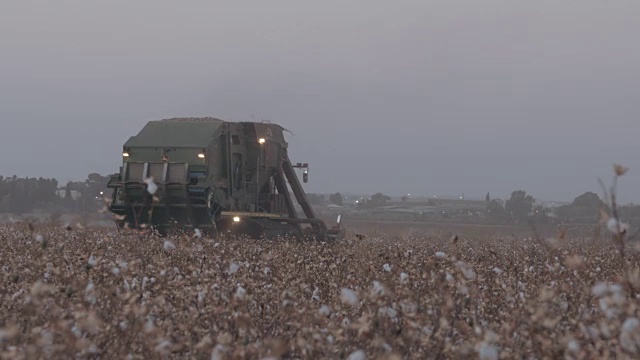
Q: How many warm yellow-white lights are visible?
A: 4